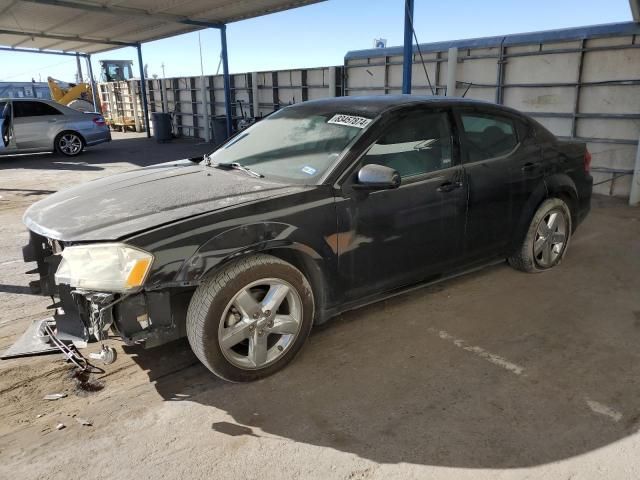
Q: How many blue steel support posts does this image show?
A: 4